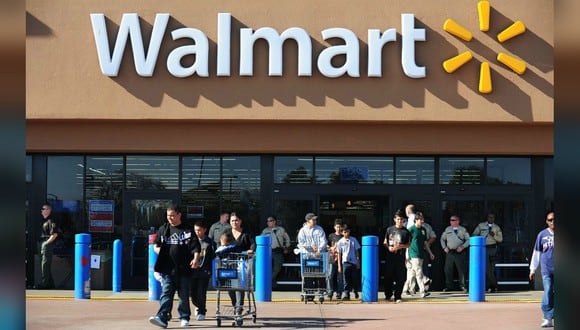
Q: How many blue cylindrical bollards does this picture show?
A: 6